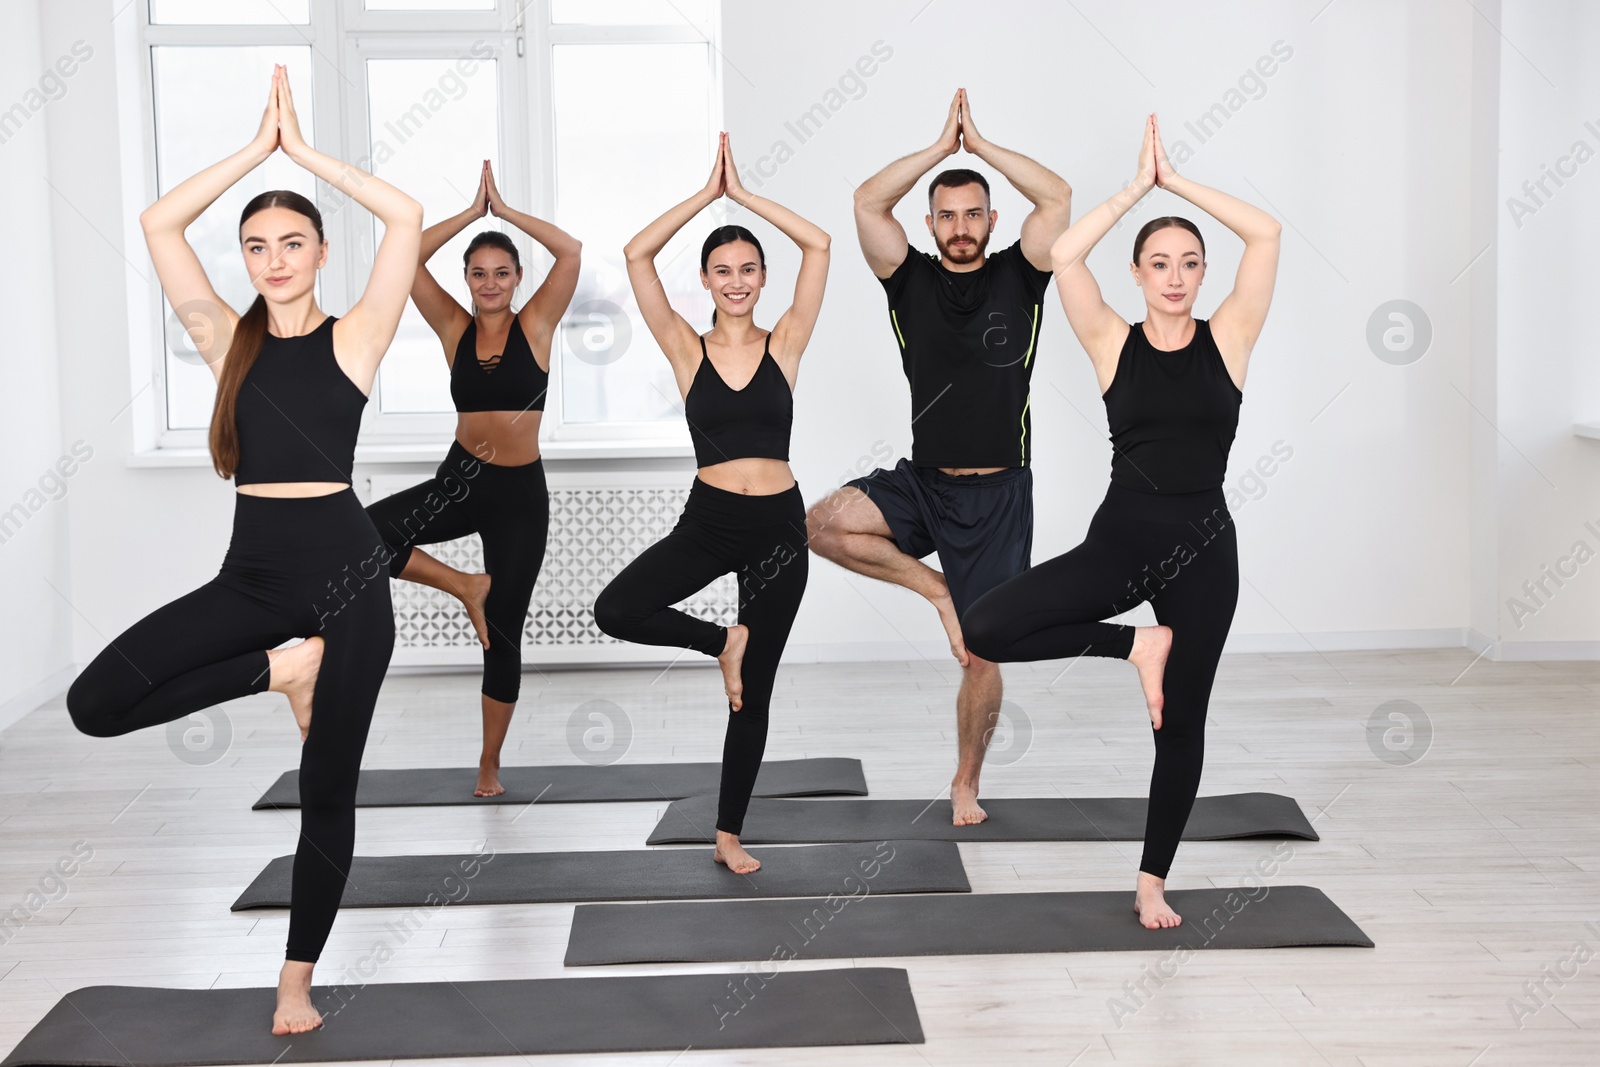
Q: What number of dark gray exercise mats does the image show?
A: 5